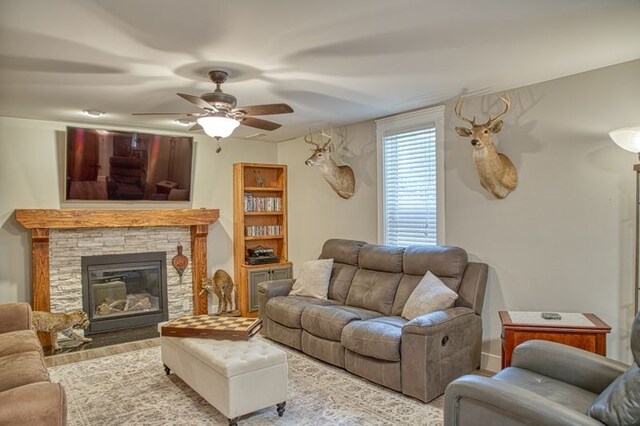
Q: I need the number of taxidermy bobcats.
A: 2